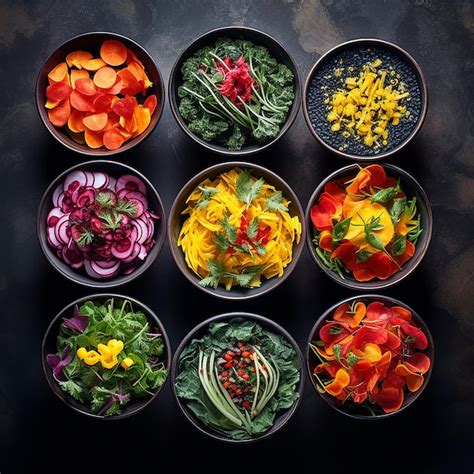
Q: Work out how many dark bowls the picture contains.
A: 9